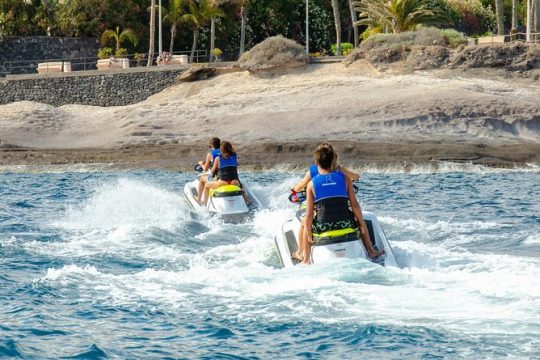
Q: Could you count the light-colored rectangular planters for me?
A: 3